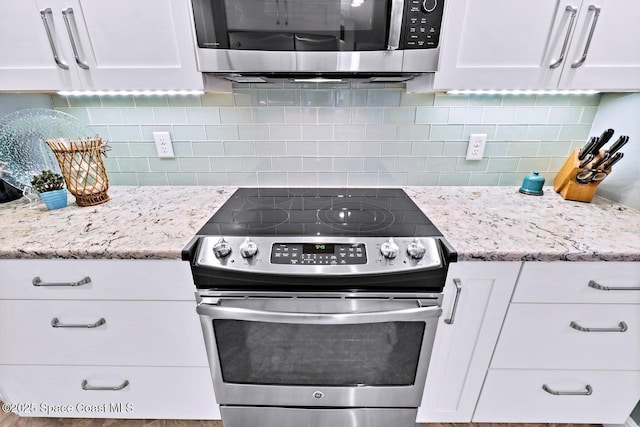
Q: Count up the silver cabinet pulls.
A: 11